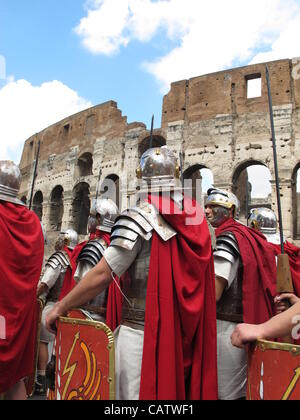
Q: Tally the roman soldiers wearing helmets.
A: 6